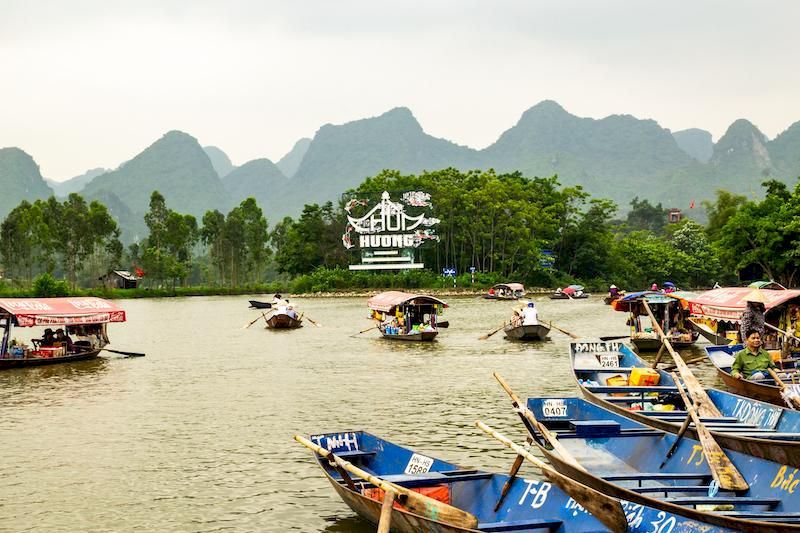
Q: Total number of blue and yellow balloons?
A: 0